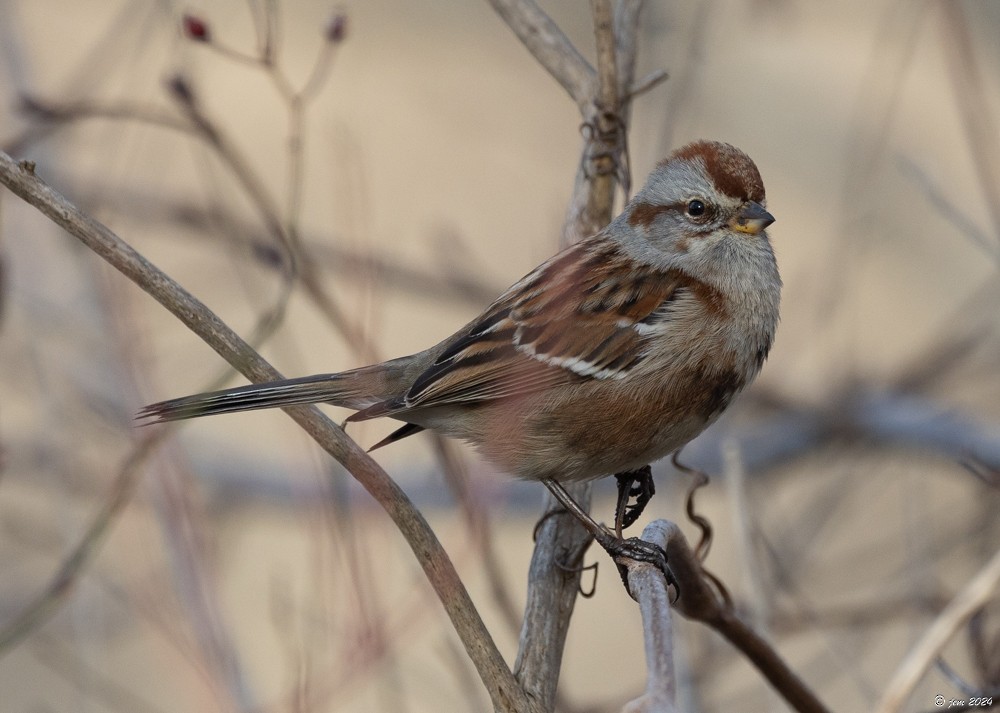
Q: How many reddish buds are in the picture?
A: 2